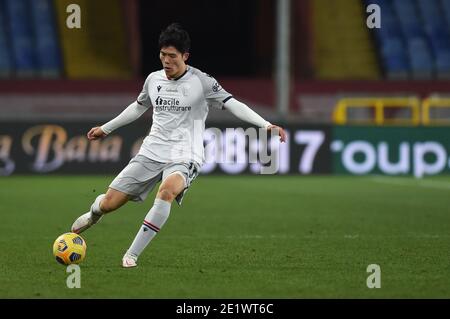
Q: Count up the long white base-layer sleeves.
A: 2